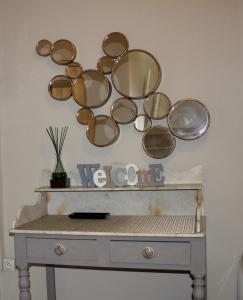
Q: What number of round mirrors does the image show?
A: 15